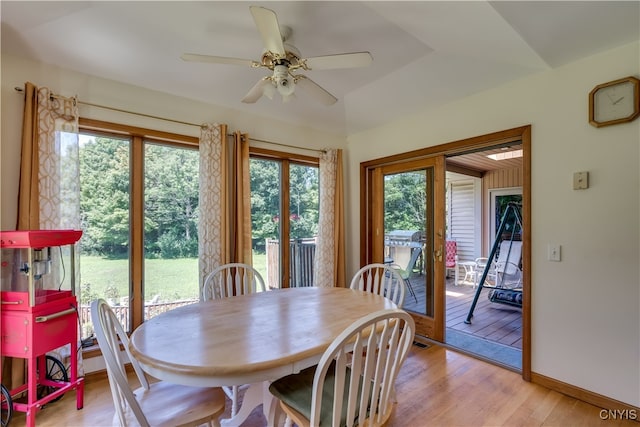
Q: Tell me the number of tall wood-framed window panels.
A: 4